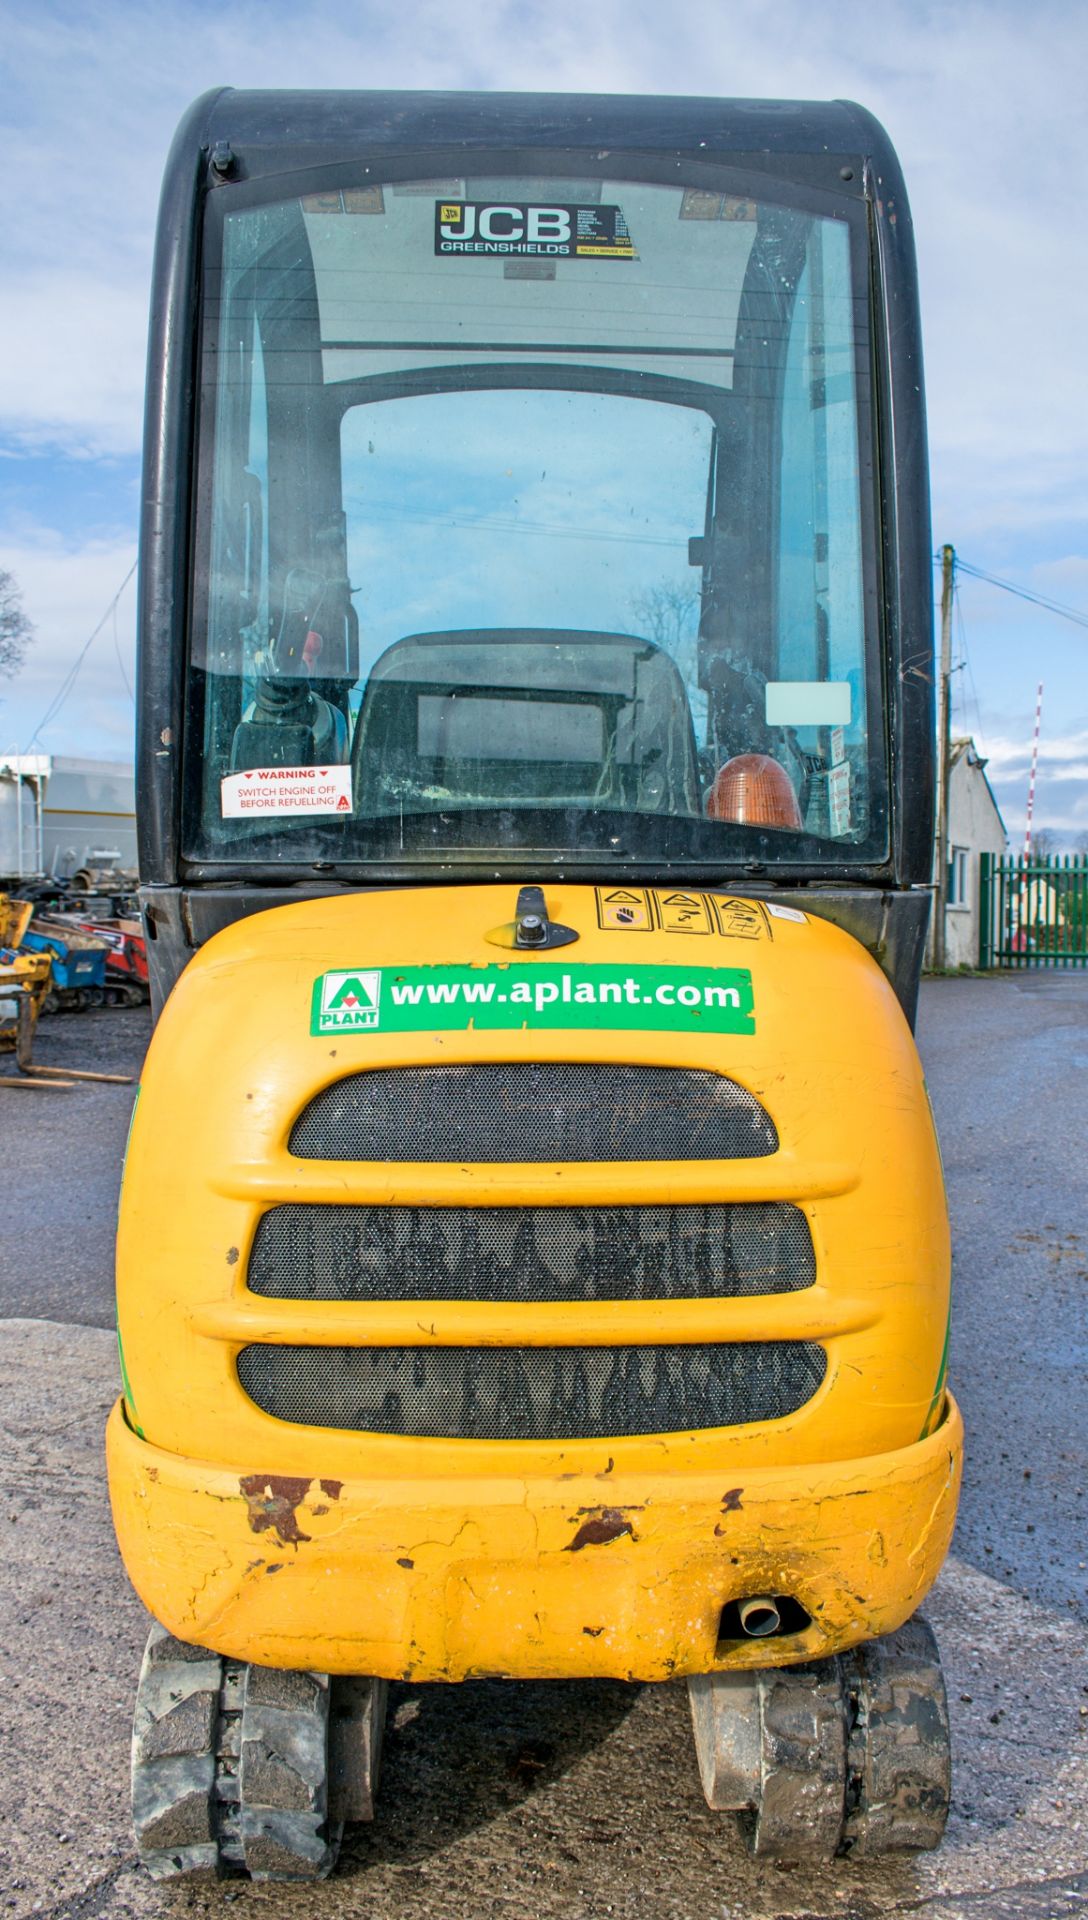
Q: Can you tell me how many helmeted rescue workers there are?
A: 0